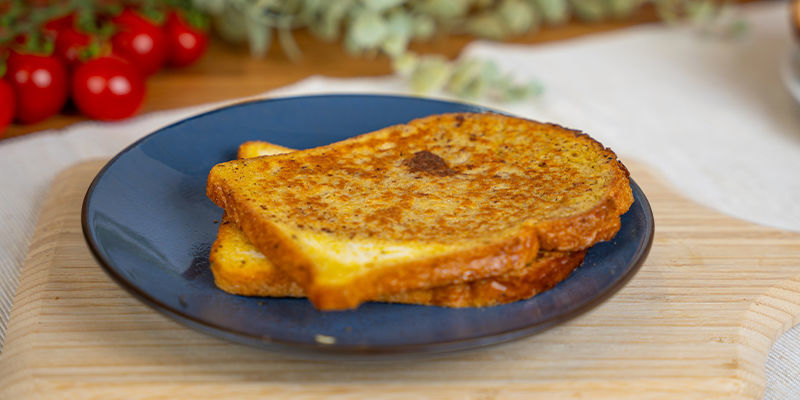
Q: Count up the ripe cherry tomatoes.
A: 6